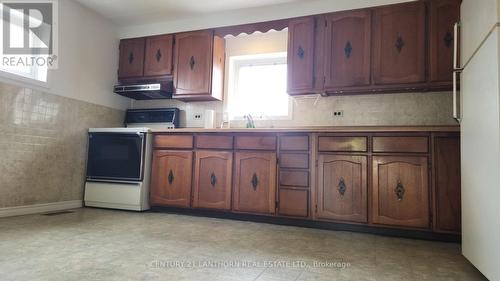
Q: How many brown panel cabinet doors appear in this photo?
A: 12